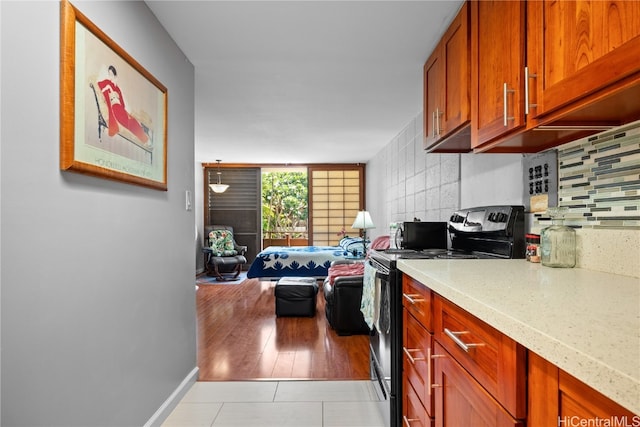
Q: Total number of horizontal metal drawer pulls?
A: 4